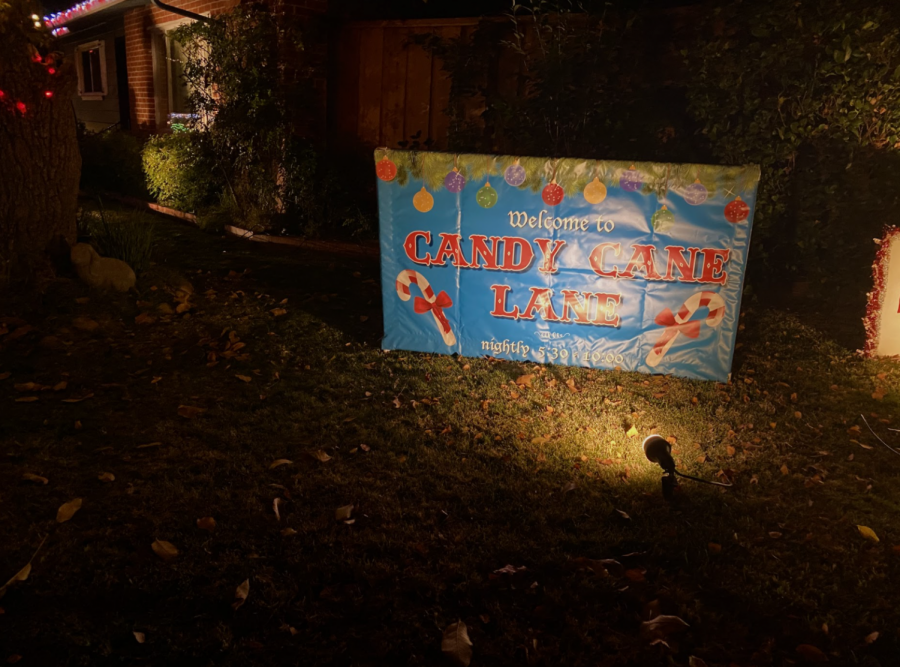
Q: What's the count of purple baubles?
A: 4